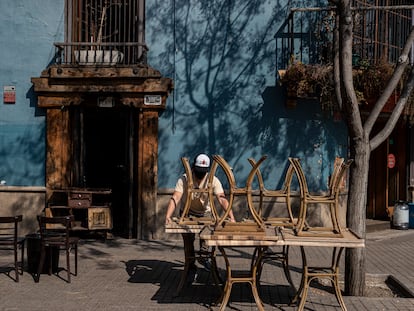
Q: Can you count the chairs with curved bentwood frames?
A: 4